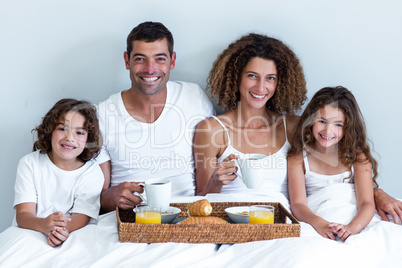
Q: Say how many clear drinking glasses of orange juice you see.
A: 2